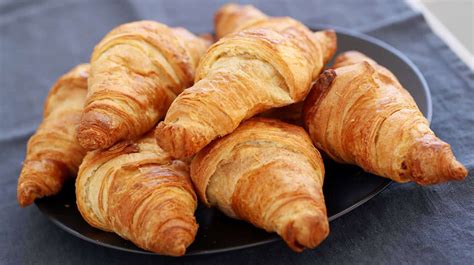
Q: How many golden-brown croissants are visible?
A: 7